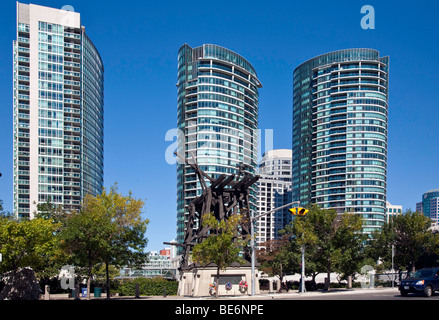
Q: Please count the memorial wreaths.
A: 3